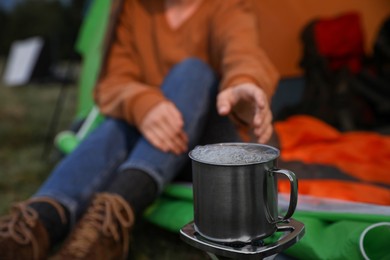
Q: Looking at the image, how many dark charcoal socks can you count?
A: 2